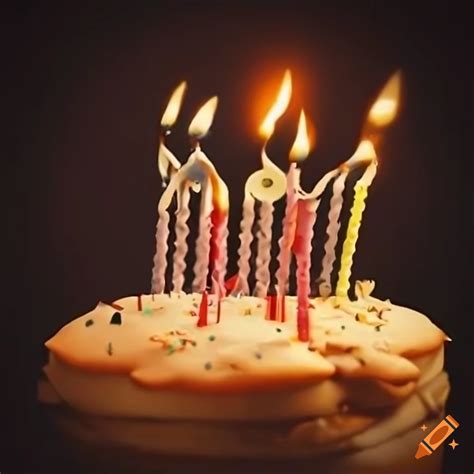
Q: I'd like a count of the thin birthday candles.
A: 10